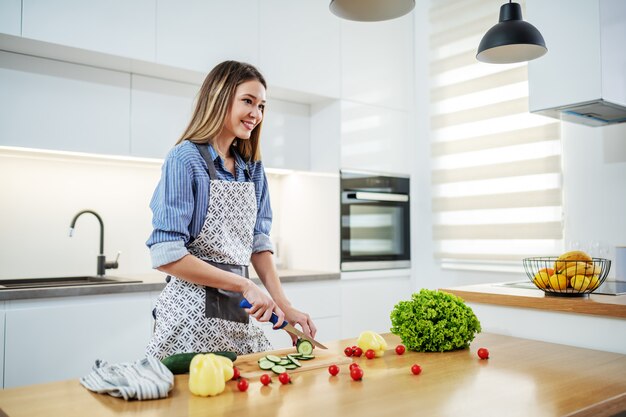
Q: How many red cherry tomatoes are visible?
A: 14